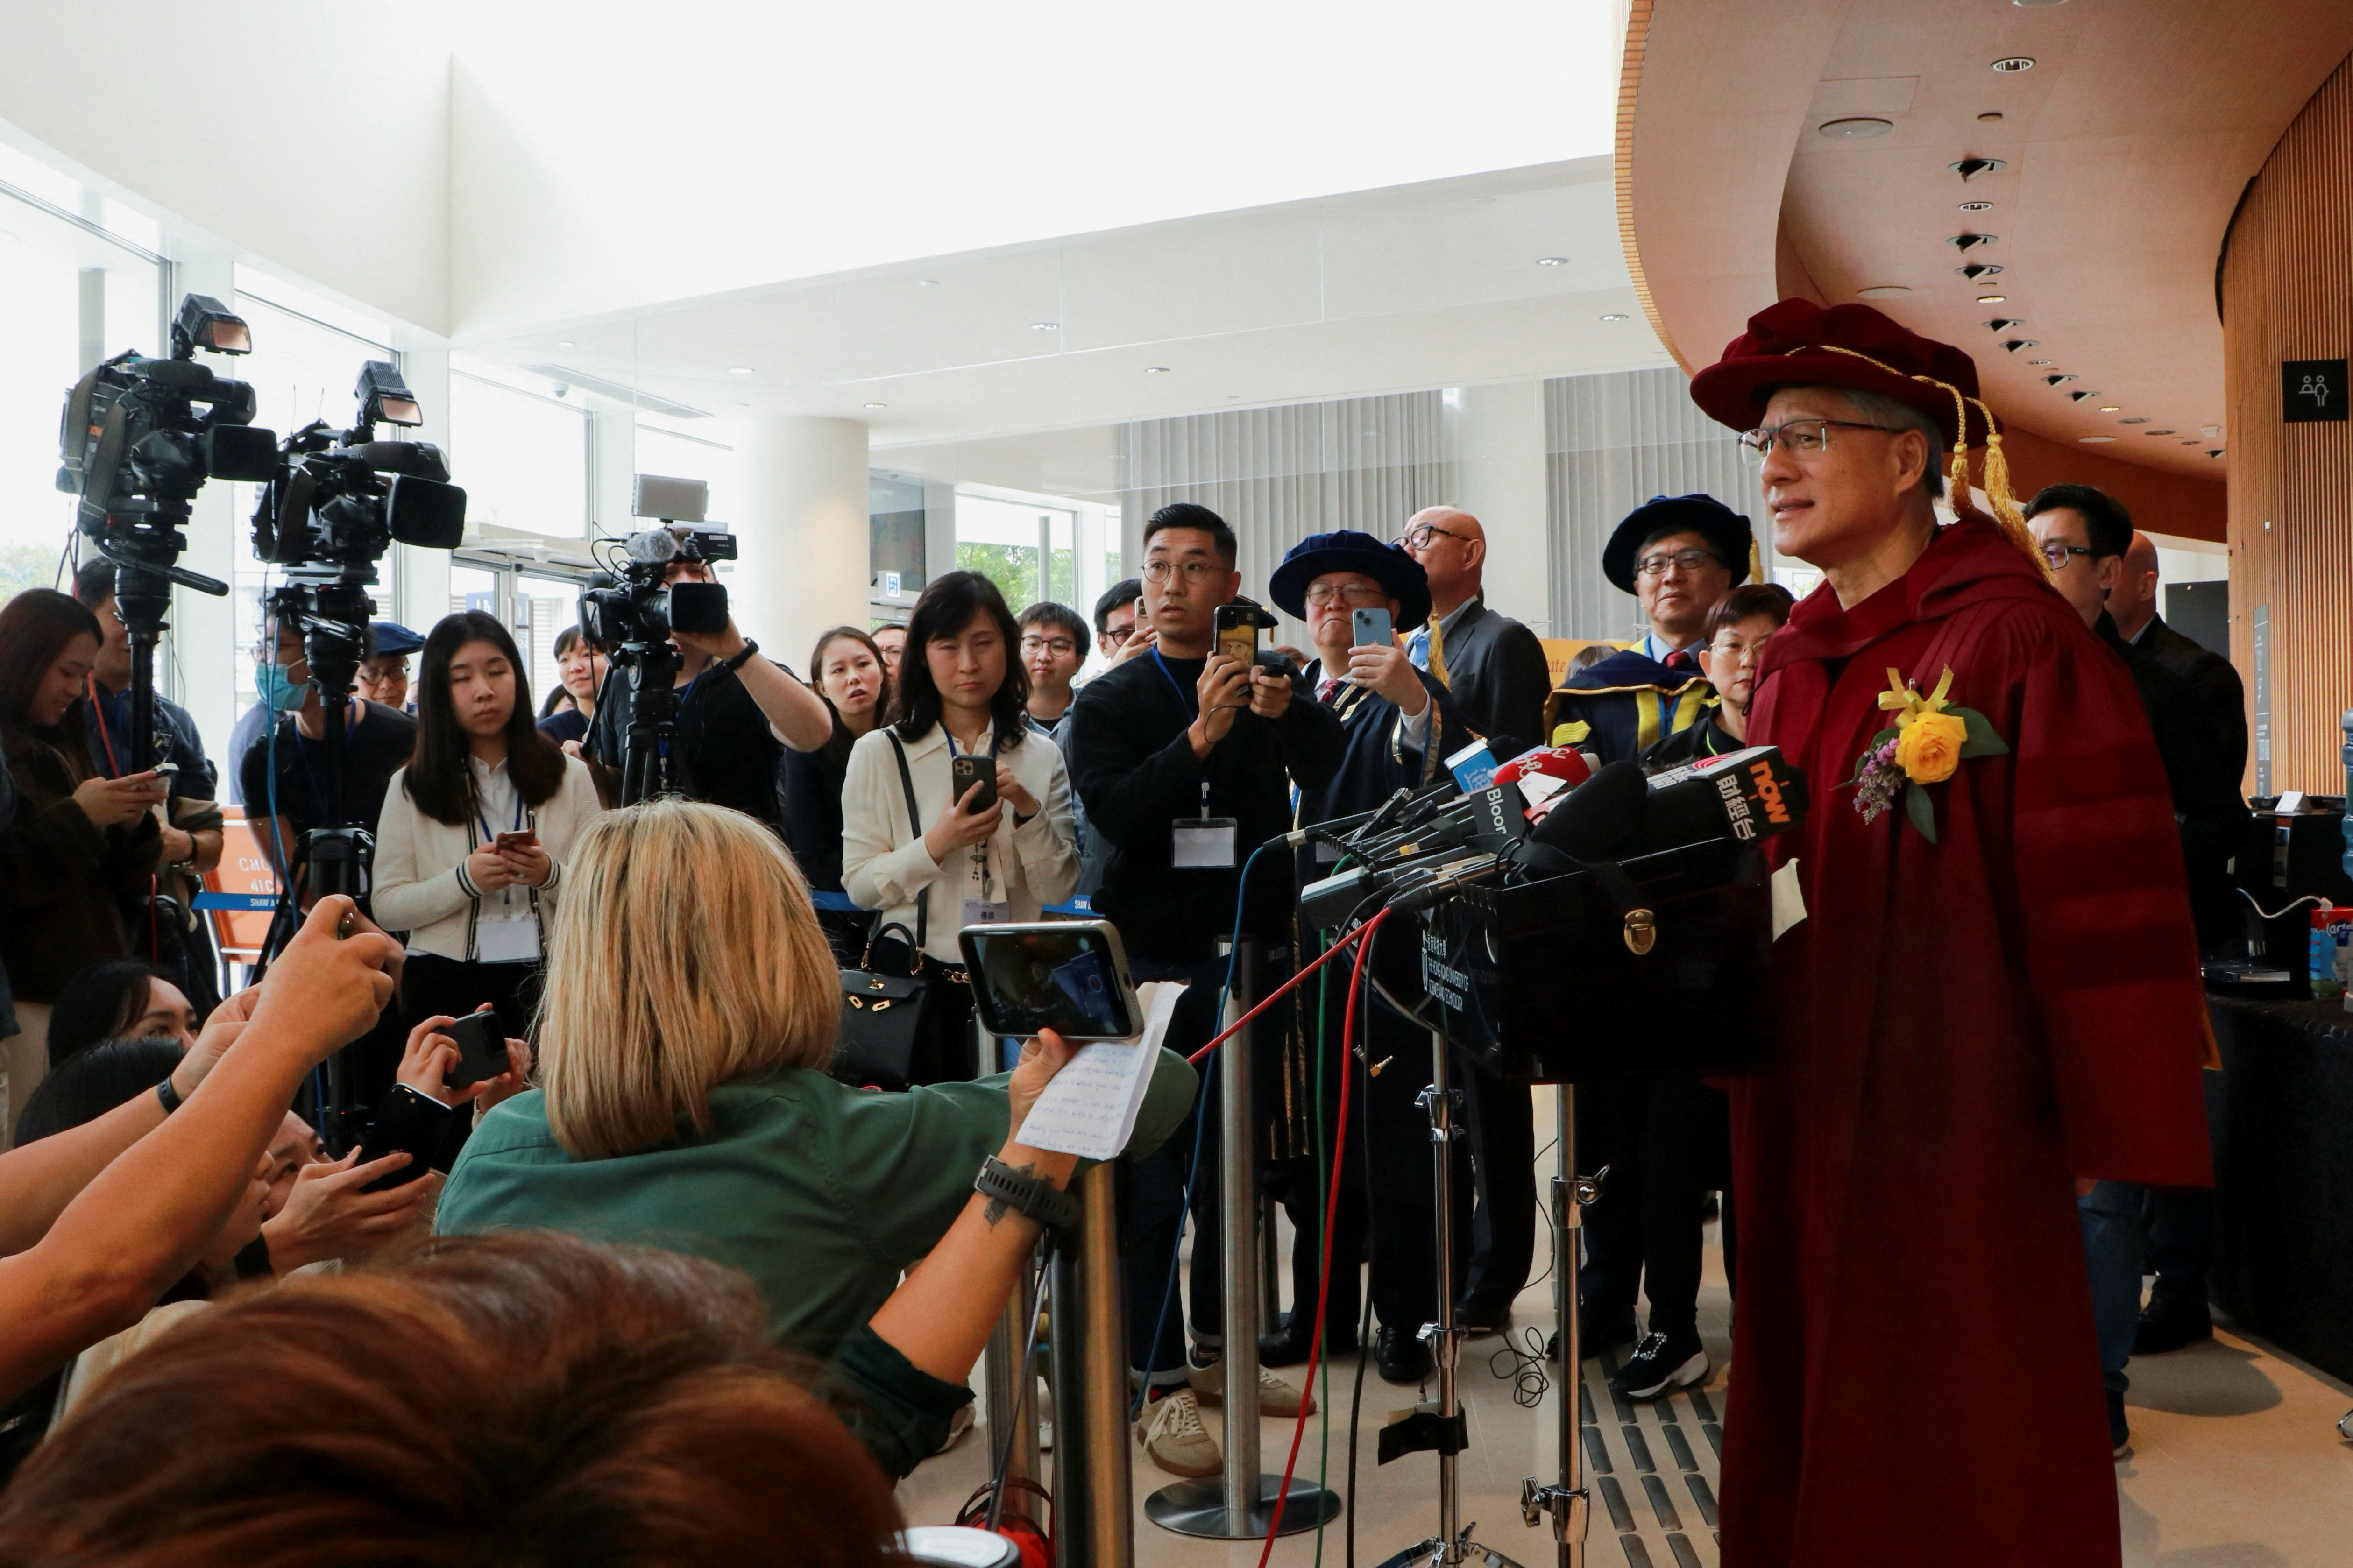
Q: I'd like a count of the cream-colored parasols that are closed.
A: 0